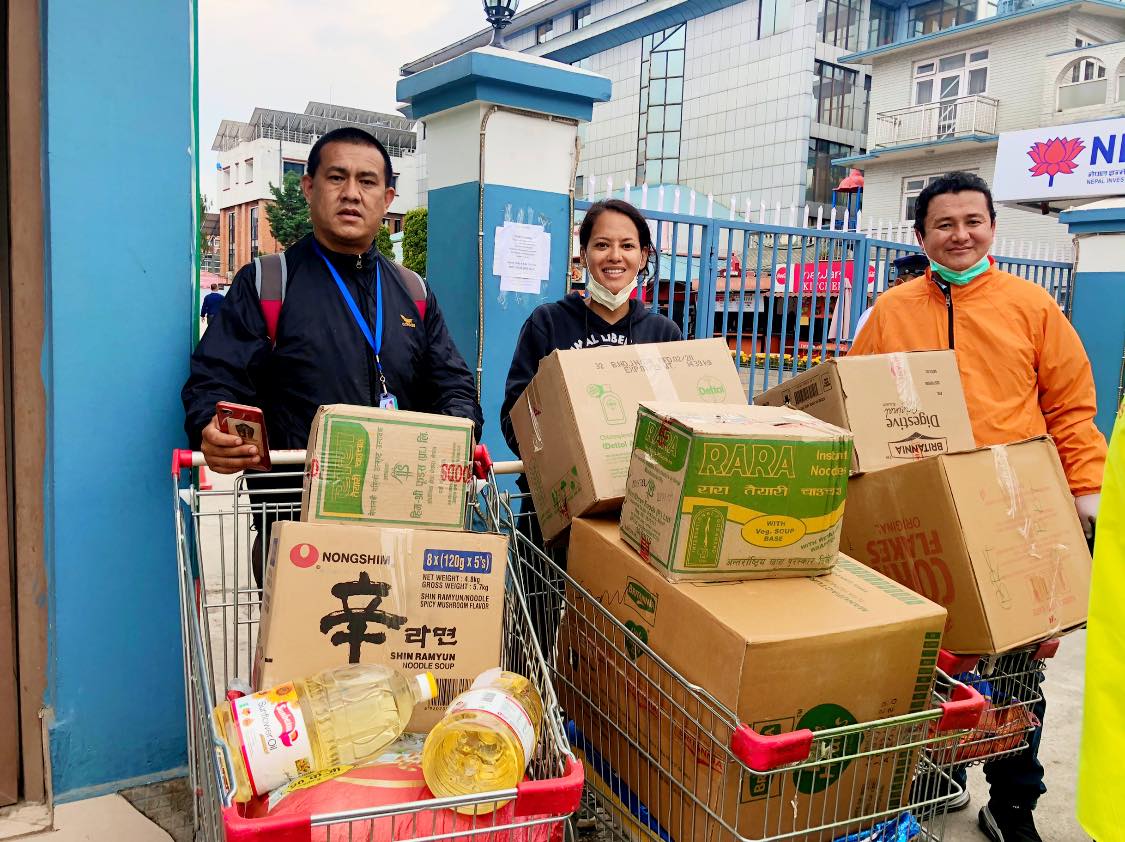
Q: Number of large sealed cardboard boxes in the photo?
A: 7